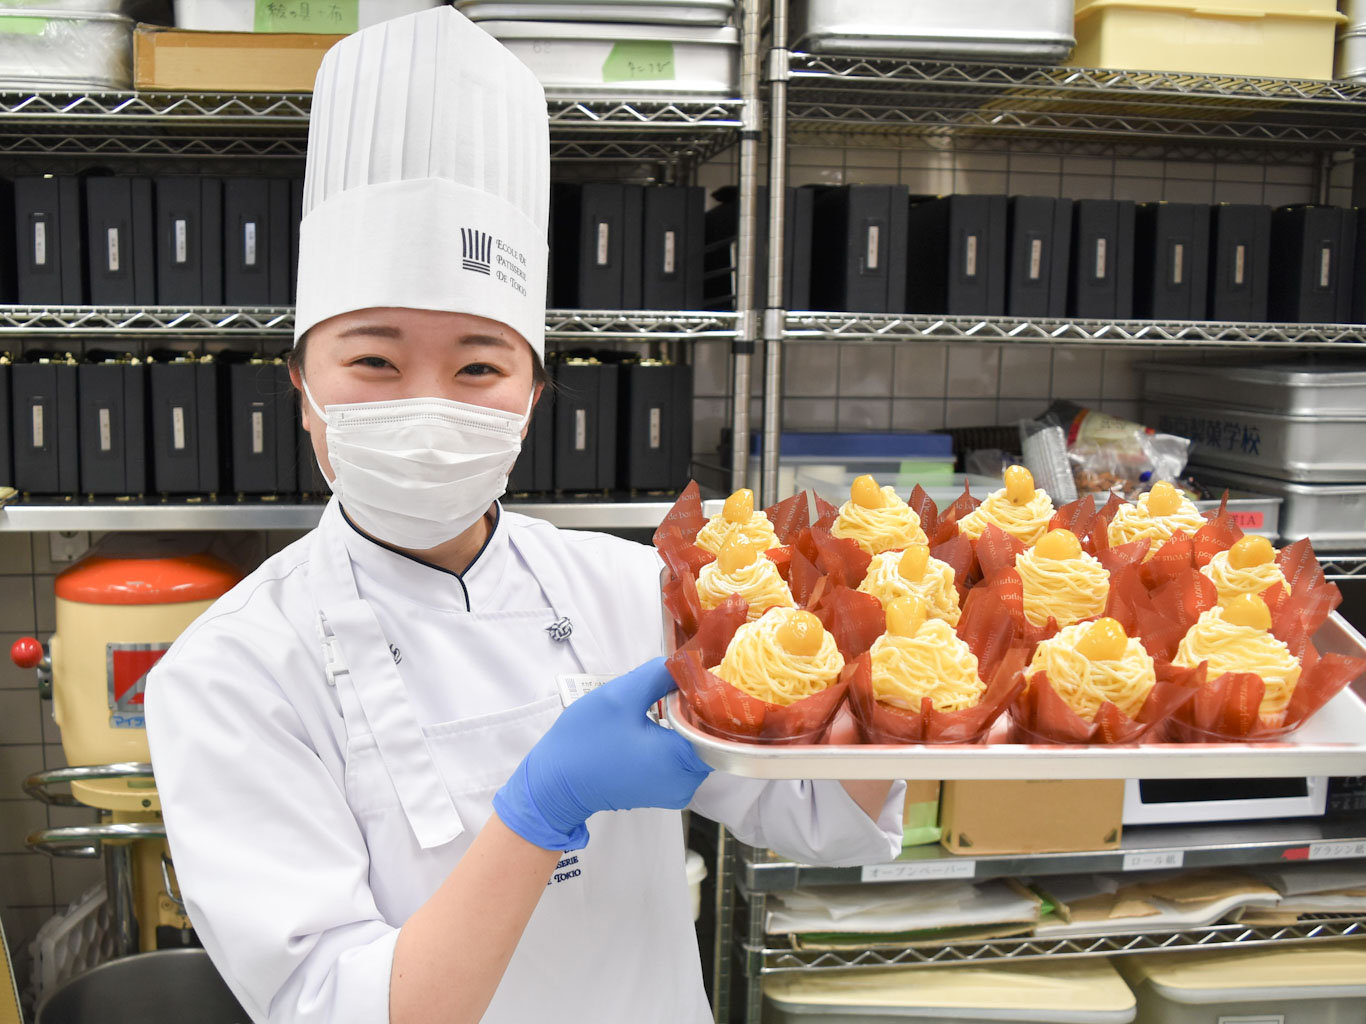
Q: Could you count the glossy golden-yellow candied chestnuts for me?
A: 12